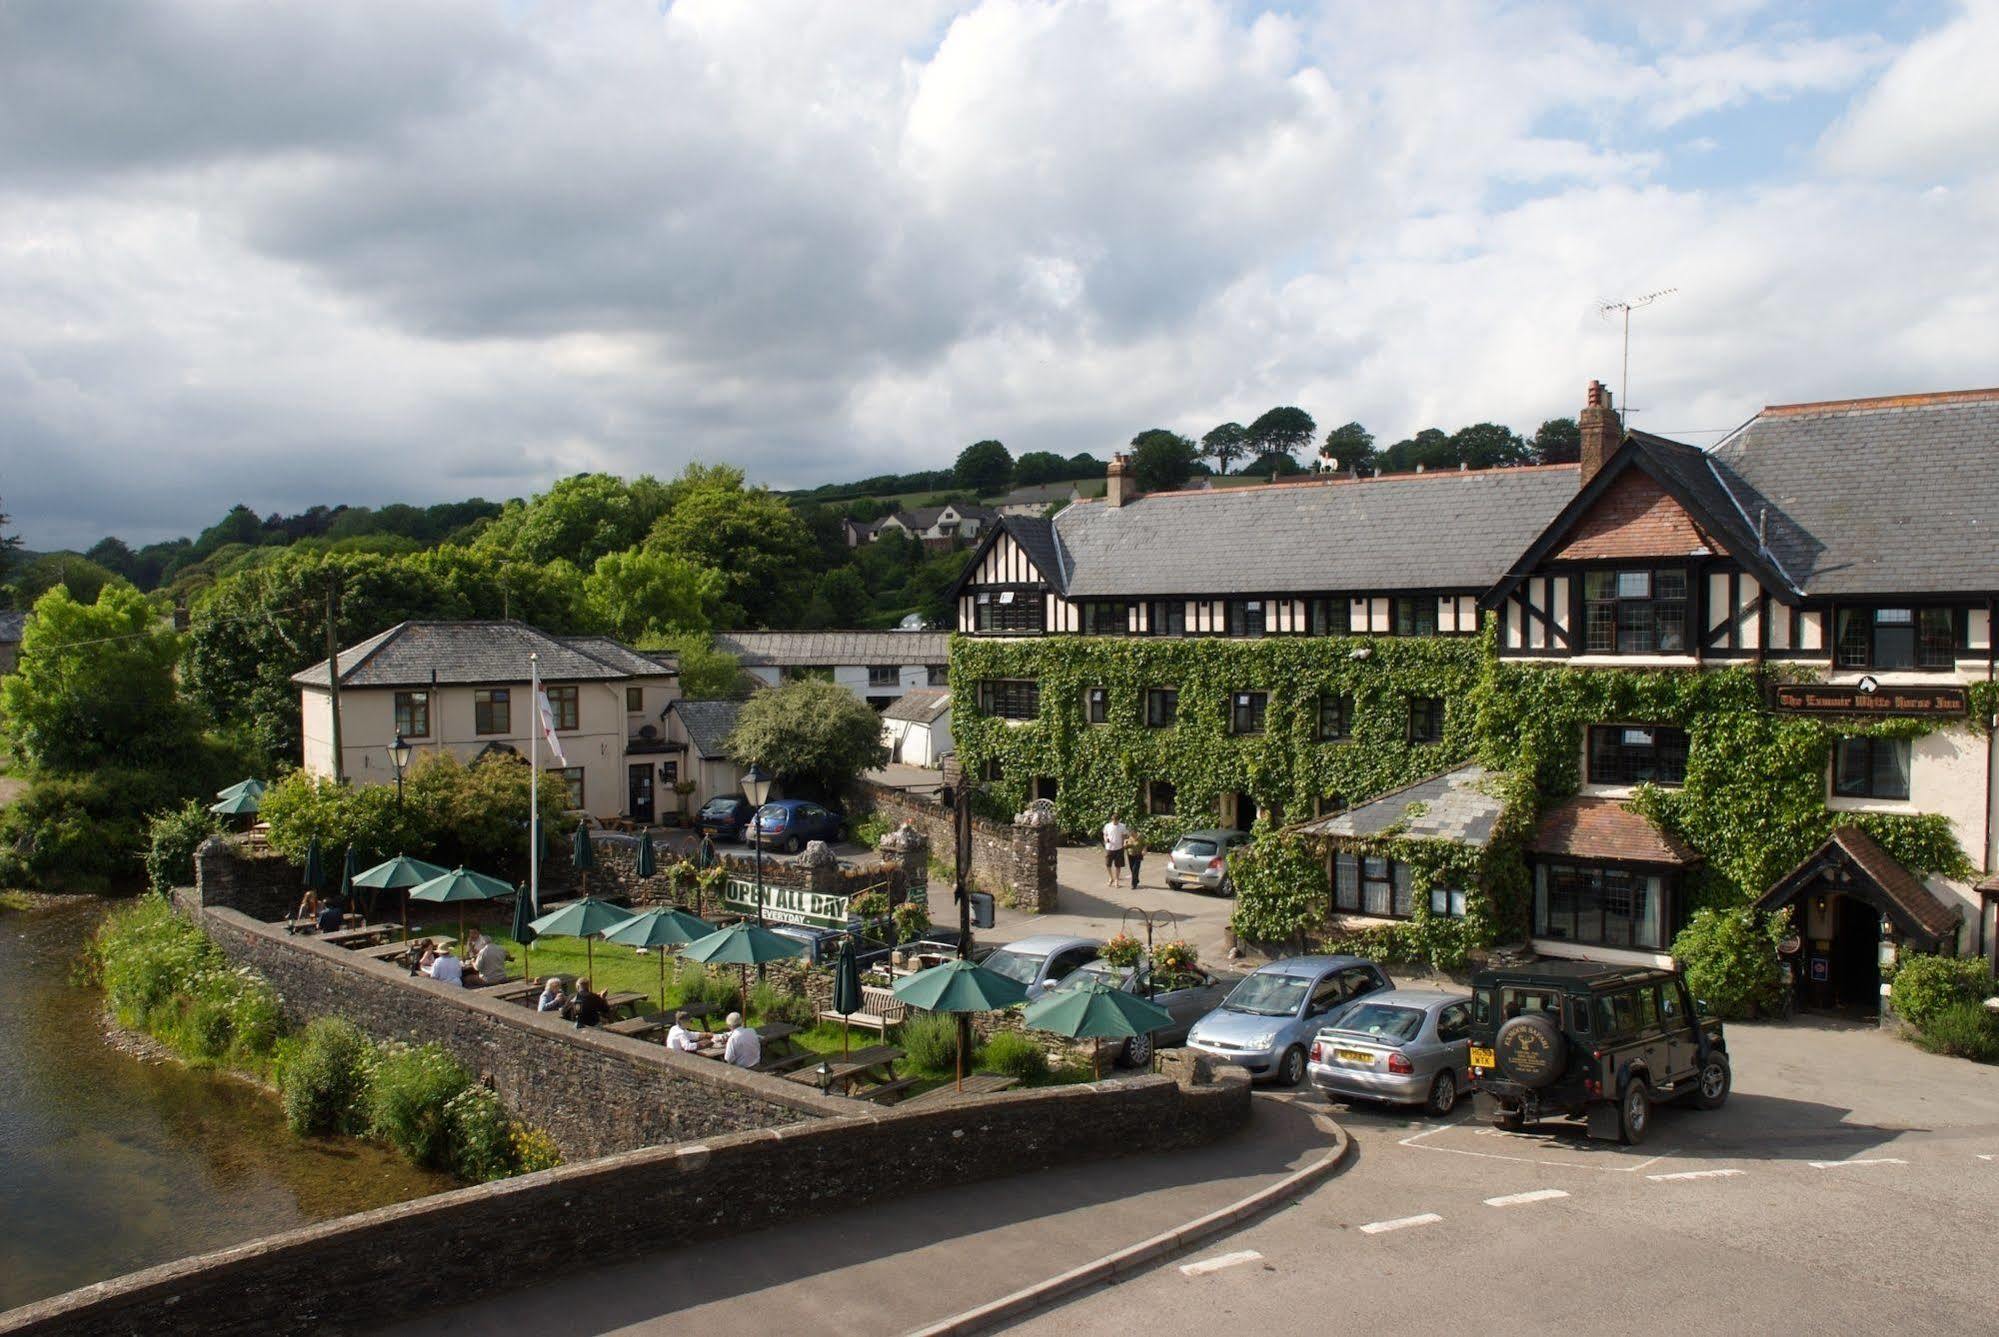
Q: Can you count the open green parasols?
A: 9